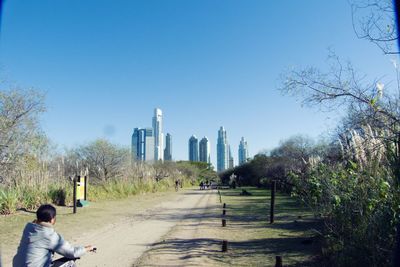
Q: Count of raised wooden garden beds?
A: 0